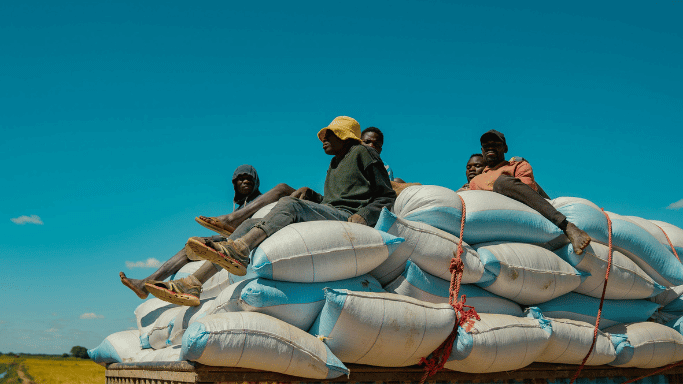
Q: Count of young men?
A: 5